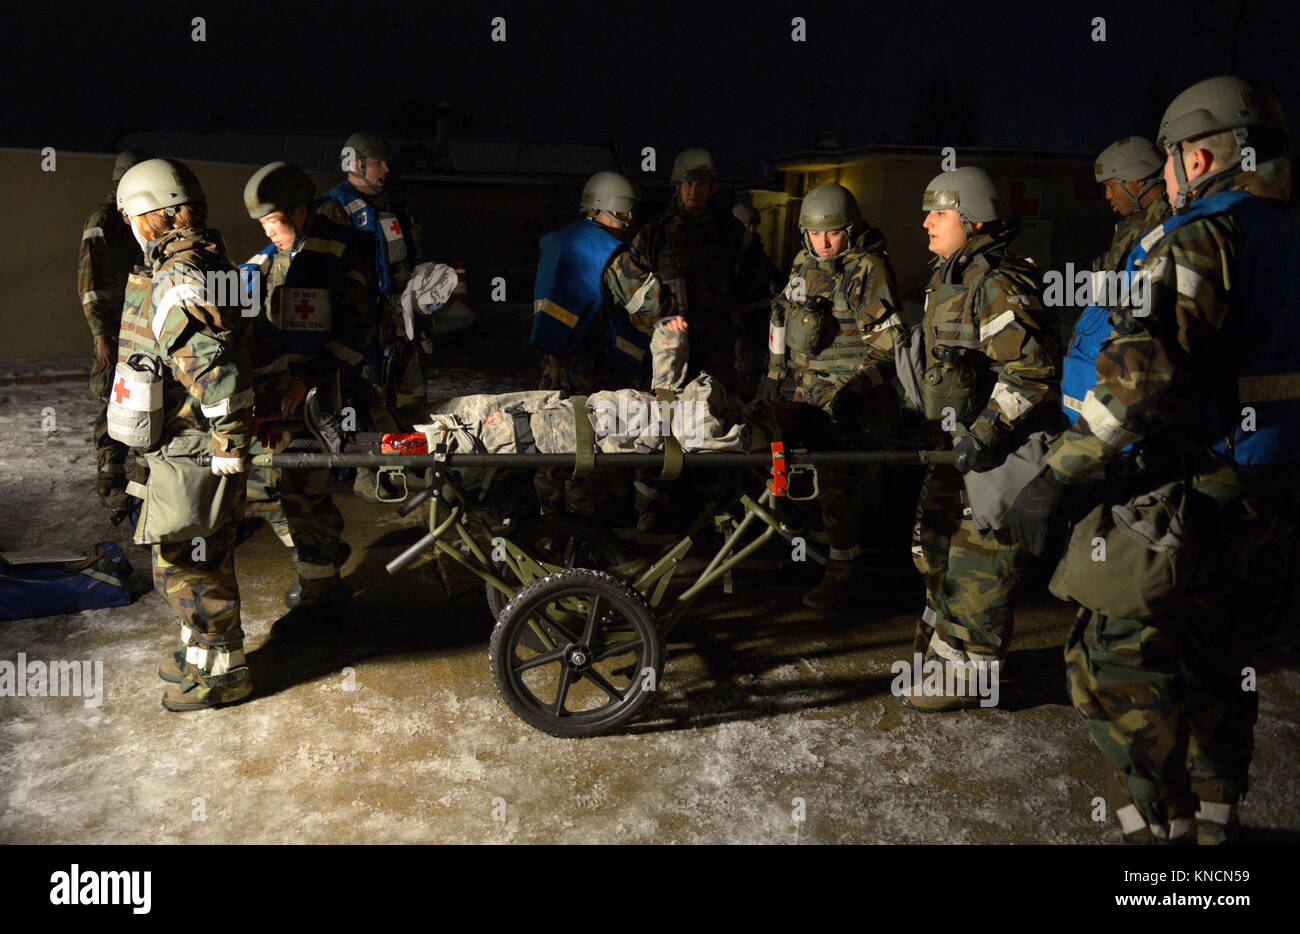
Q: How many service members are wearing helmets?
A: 11